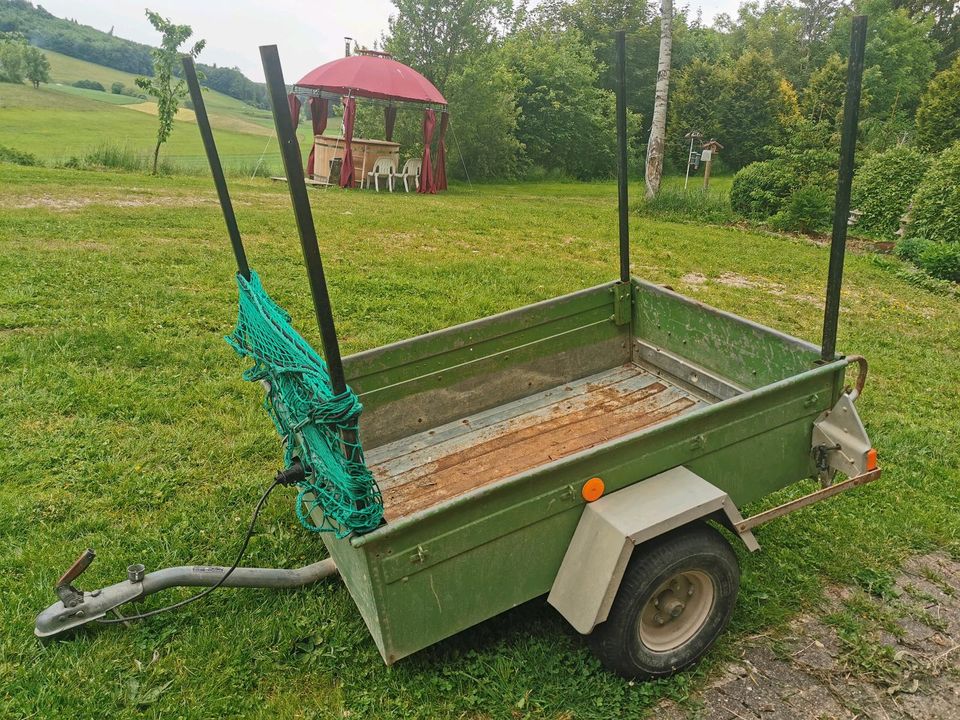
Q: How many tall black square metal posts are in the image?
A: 4